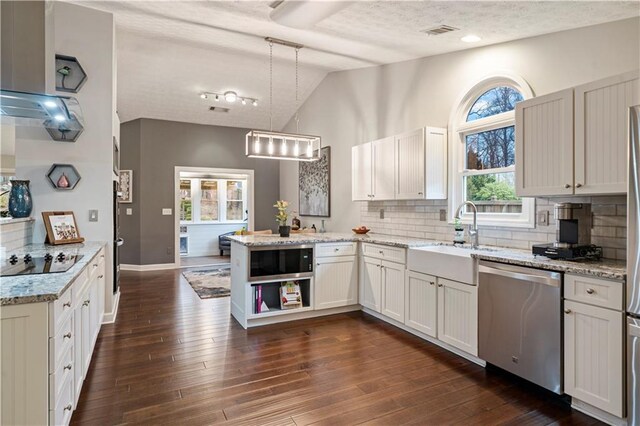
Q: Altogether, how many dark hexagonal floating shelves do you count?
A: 3